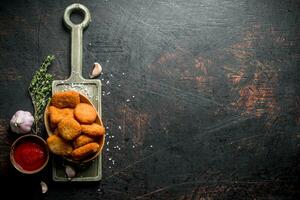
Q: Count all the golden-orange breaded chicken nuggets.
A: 8